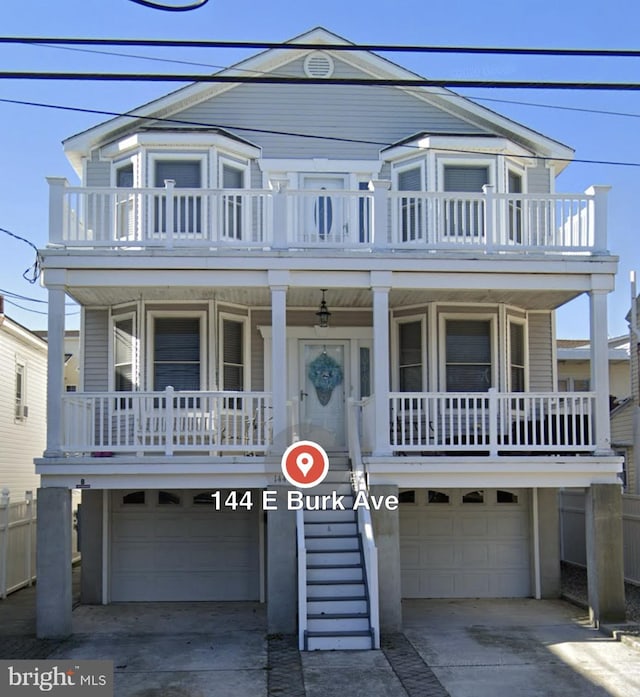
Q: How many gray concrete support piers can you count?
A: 4